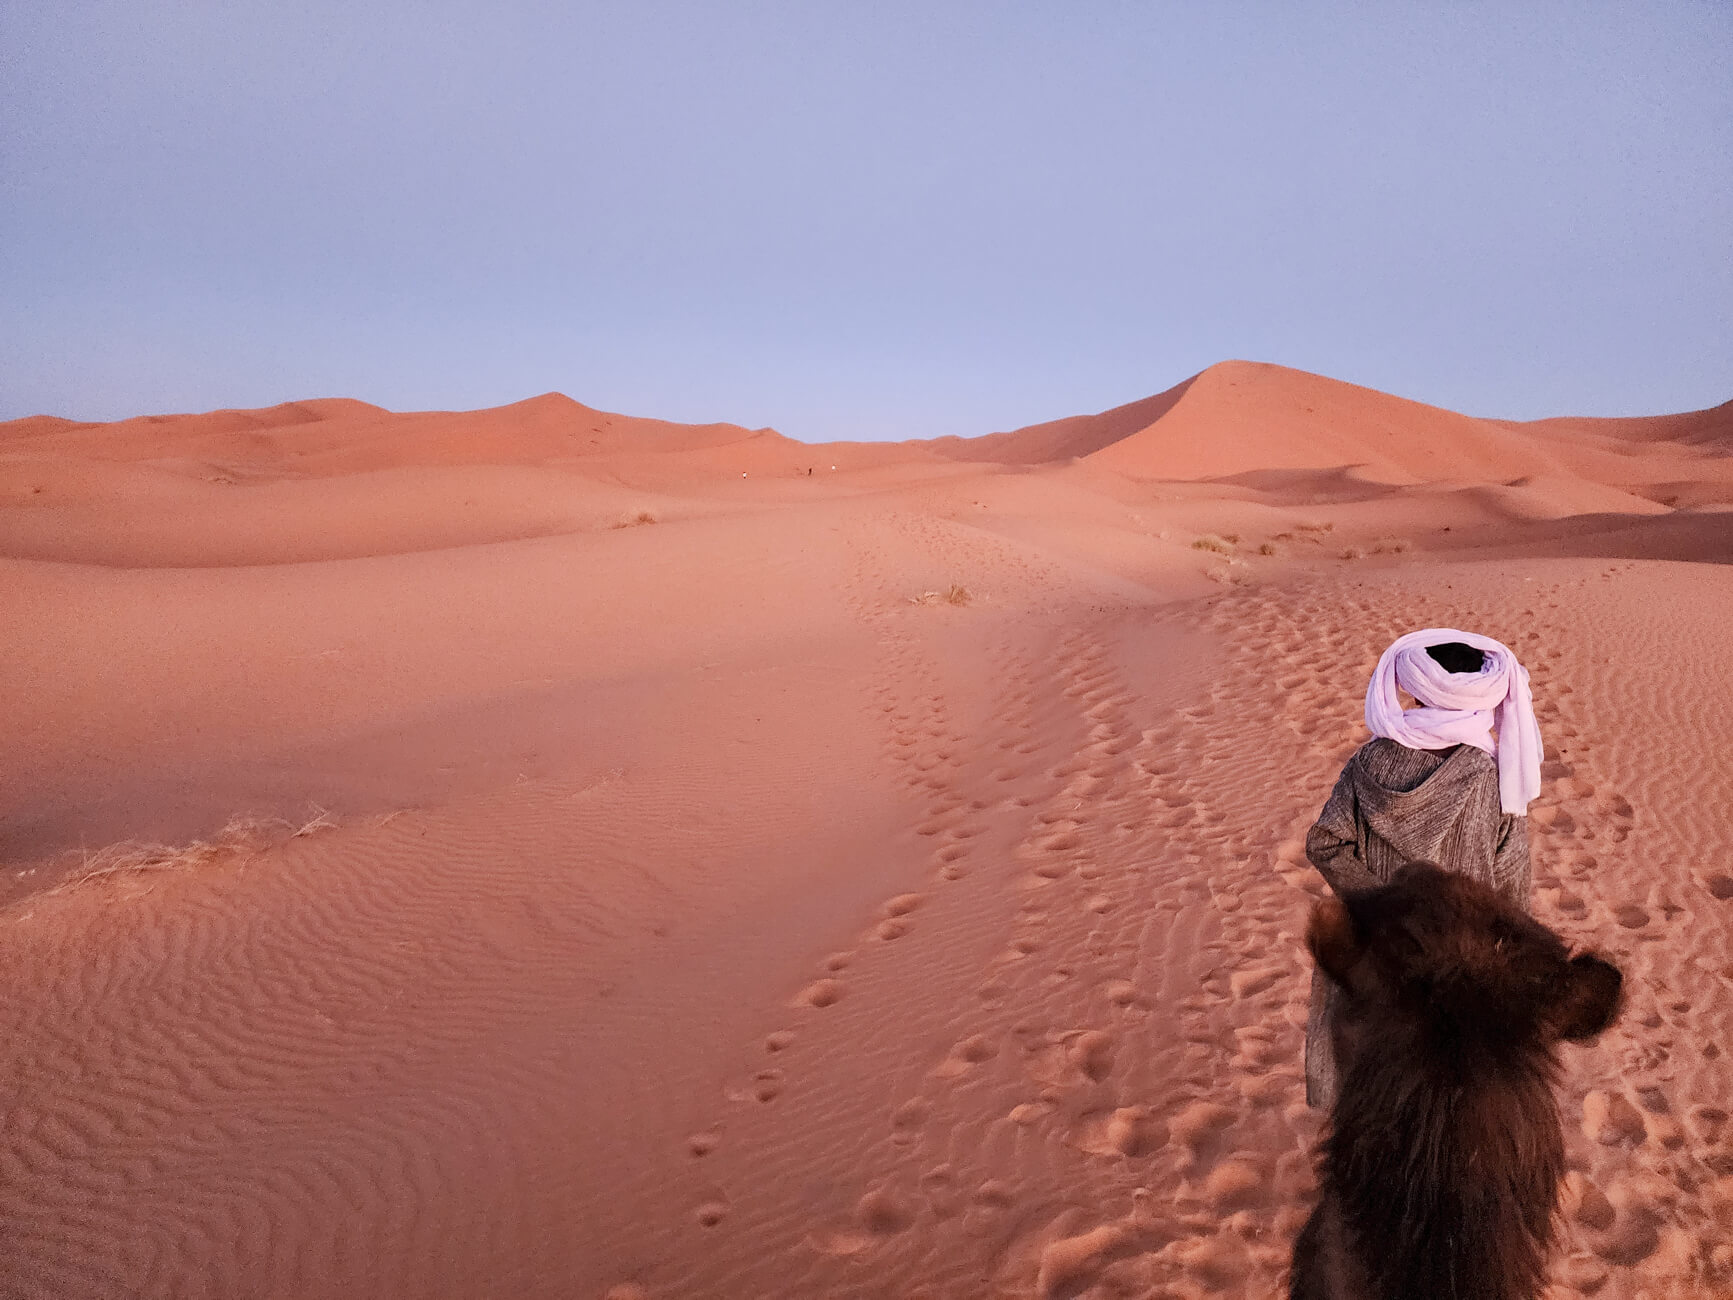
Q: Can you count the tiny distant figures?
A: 3